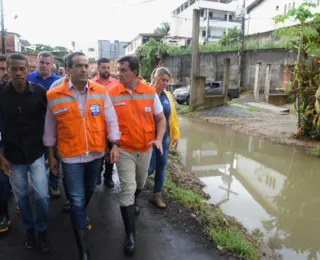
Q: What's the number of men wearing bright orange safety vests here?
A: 2